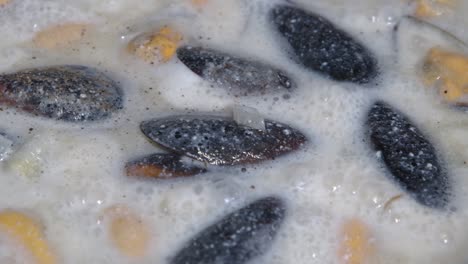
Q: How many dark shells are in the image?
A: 7